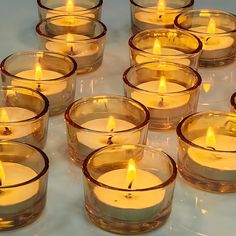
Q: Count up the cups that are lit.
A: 12